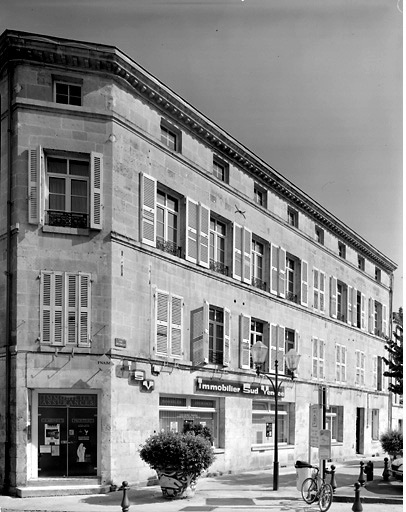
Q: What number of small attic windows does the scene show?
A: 9